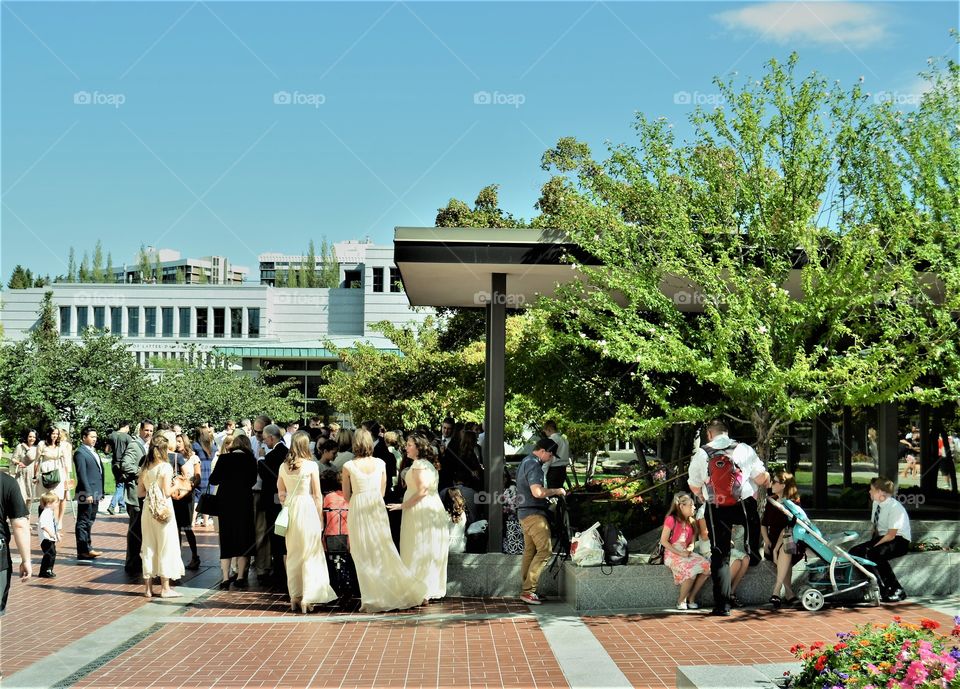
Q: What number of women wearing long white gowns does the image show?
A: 4